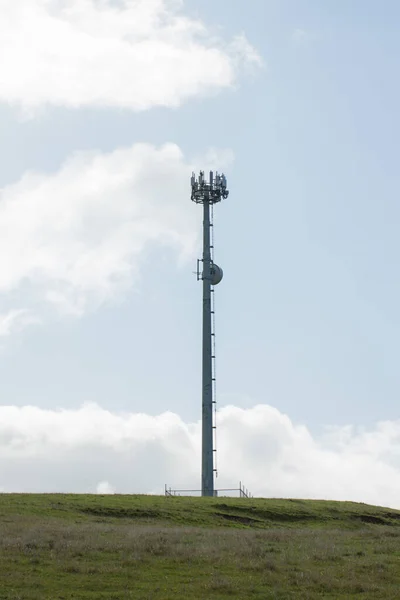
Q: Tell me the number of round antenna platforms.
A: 1